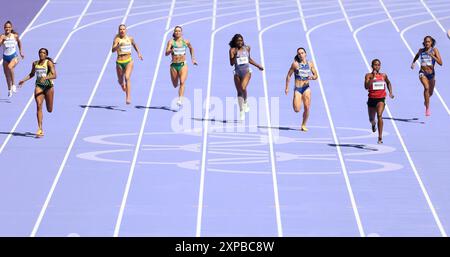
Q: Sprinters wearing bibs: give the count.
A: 8